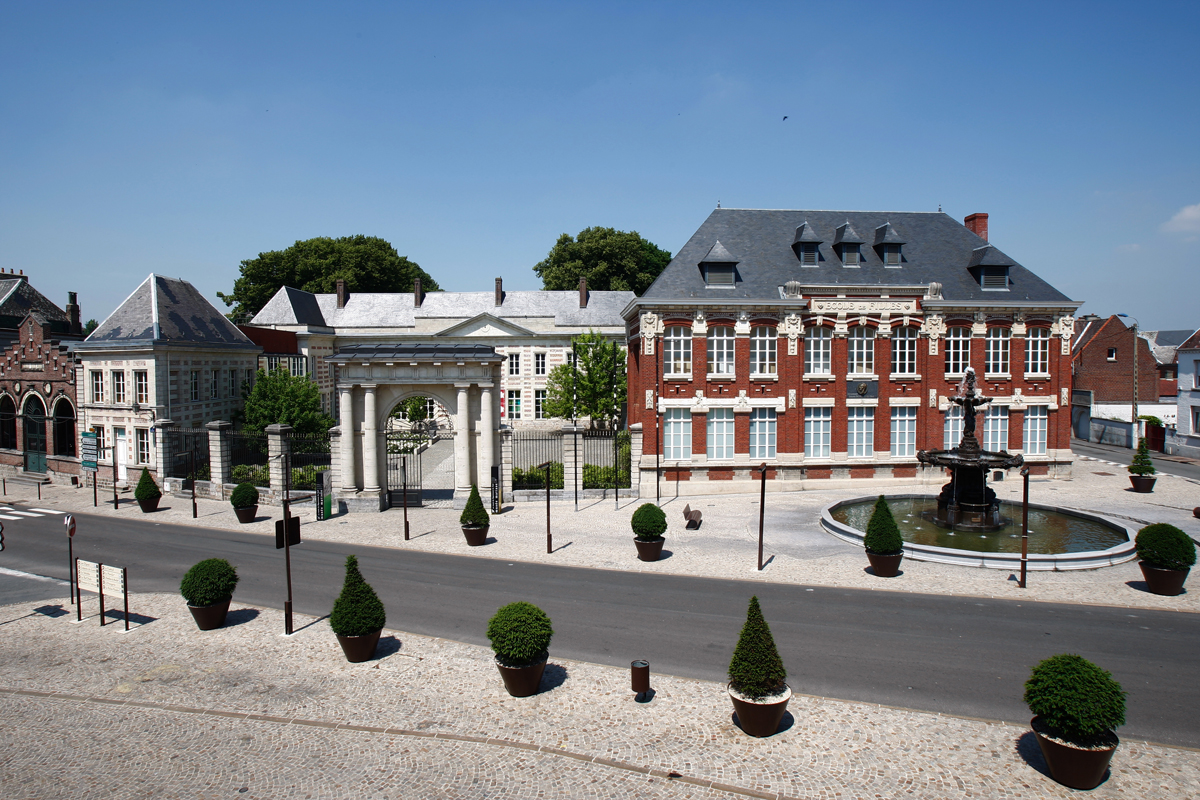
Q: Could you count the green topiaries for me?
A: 12